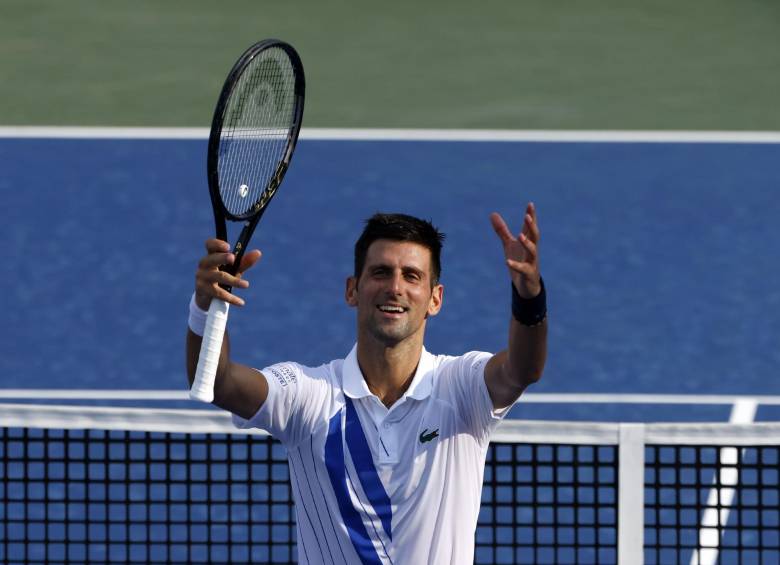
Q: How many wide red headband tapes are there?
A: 0